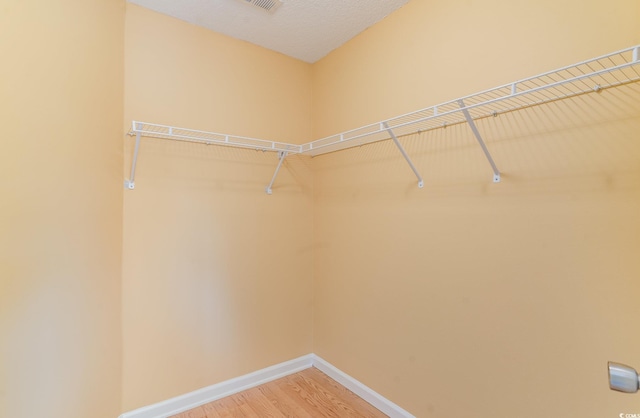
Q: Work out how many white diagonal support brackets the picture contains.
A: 4